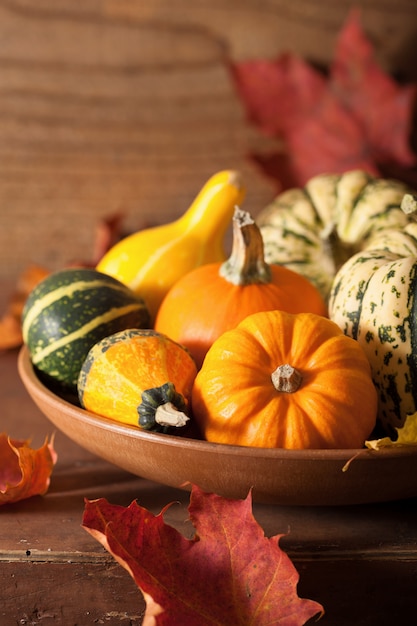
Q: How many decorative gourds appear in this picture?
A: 7